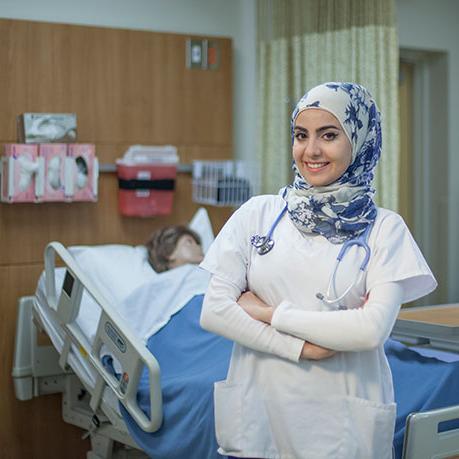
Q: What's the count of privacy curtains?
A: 1